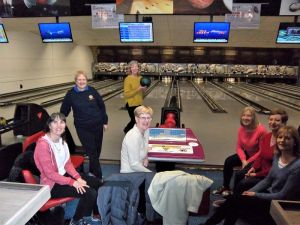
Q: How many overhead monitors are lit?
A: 5